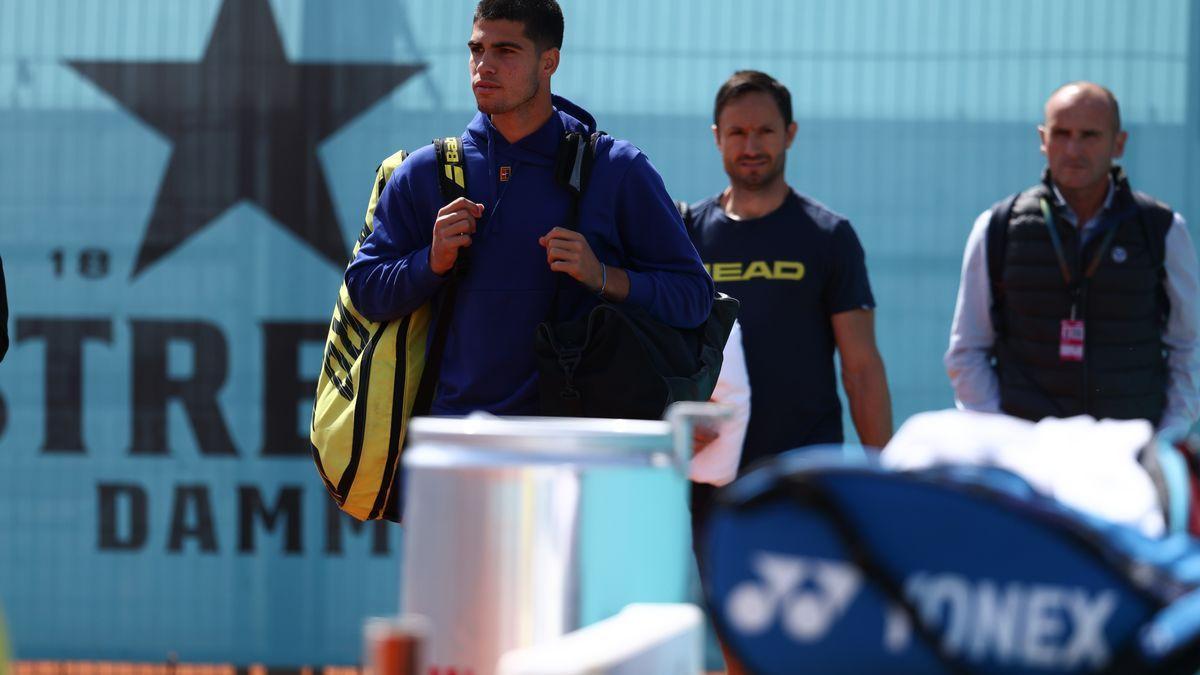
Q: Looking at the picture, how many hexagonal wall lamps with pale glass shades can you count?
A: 0